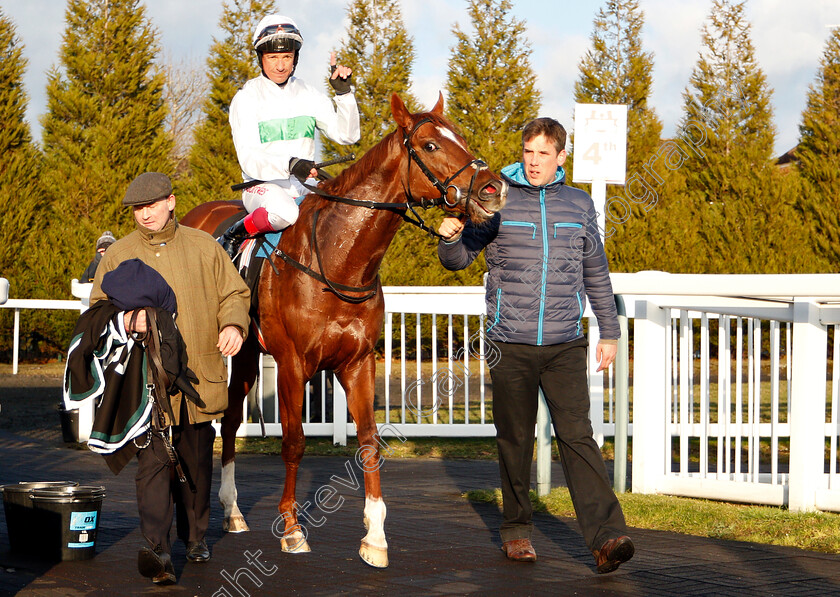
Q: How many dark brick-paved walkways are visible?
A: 1